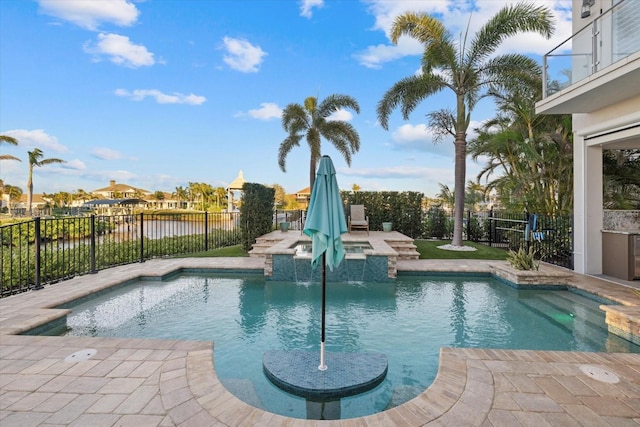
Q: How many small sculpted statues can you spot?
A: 0